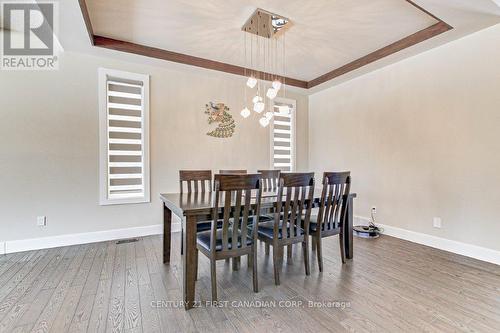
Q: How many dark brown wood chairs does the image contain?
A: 6